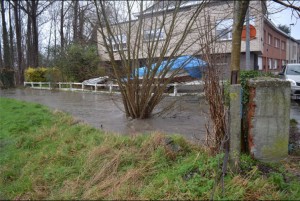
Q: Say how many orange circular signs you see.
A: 1